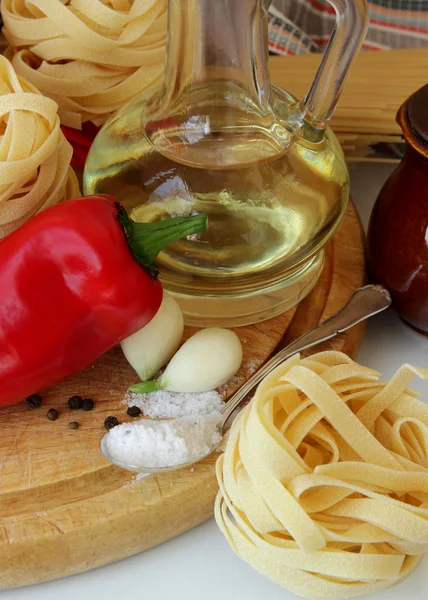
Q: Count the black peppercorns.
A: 7